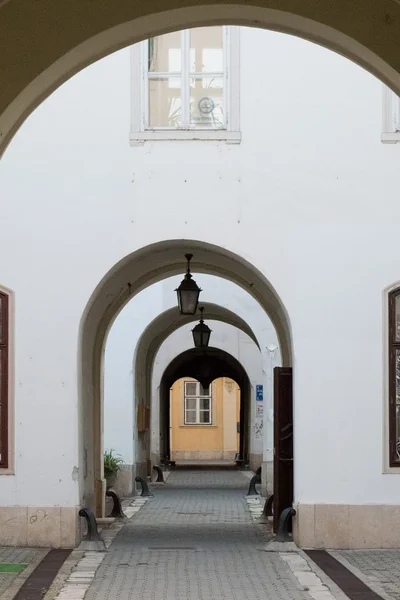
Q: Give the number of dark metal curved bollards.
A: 8